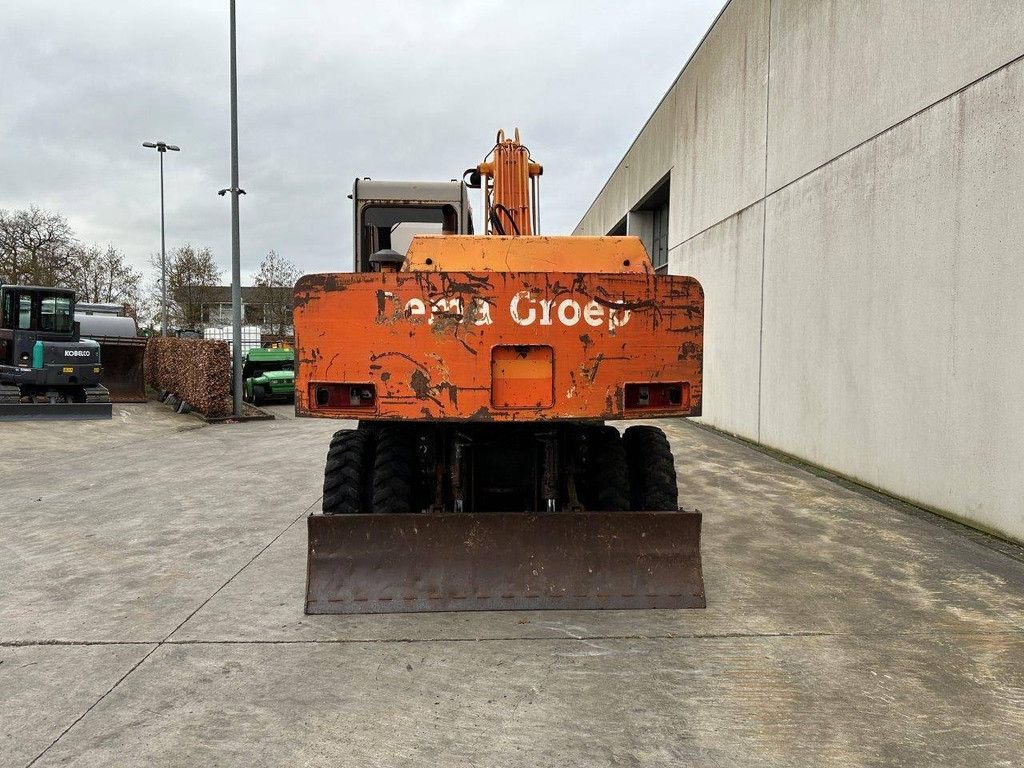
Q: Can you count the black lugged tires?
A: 4